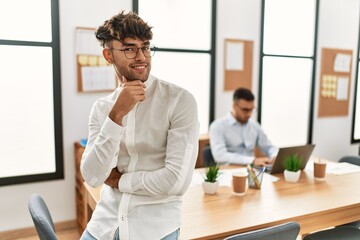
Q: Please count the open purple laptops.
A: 0